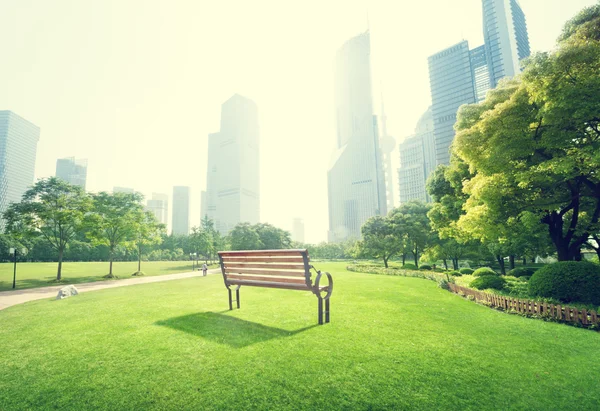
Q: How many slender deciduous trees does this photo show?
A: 3